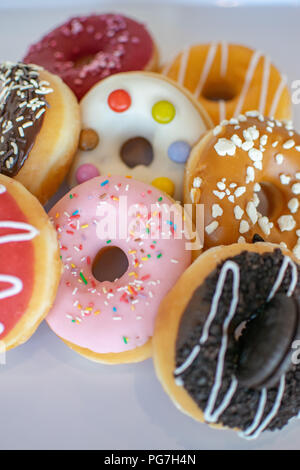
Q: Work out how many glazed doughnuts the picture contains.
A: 8